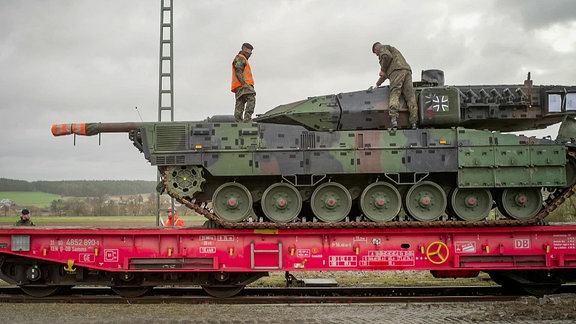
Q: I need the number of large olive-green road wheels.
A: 7